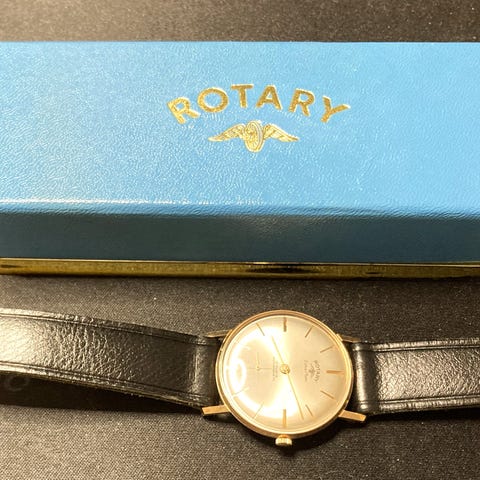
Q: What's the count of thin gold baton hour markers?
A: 11